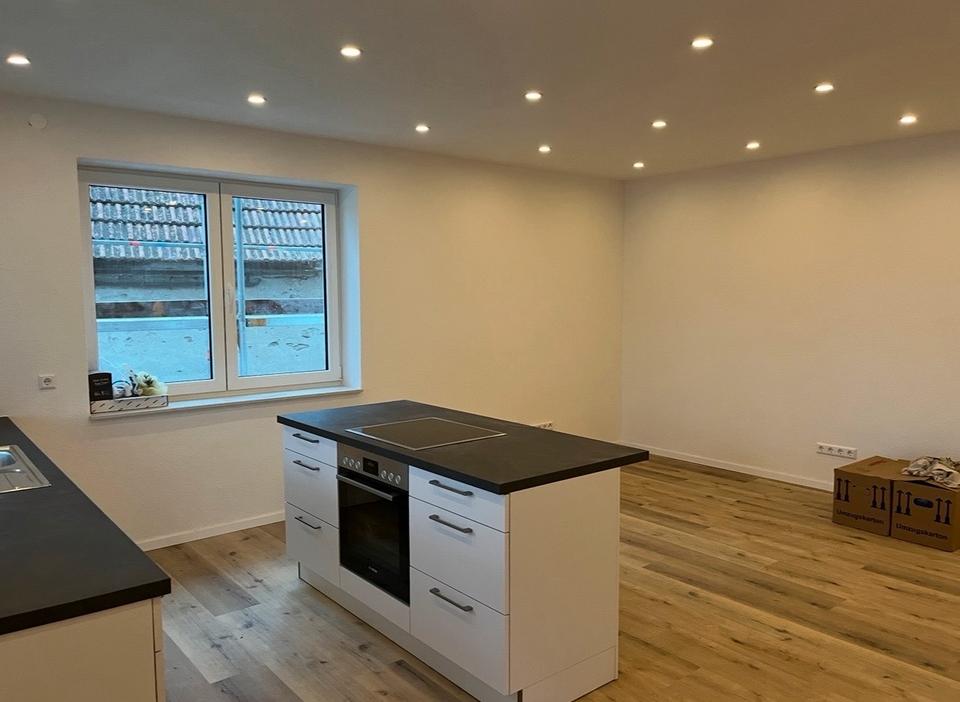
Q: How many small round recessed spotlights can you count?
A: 12